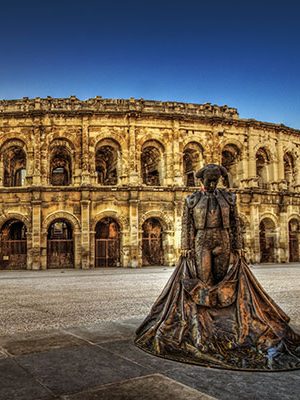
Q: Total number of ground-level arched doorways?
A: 6